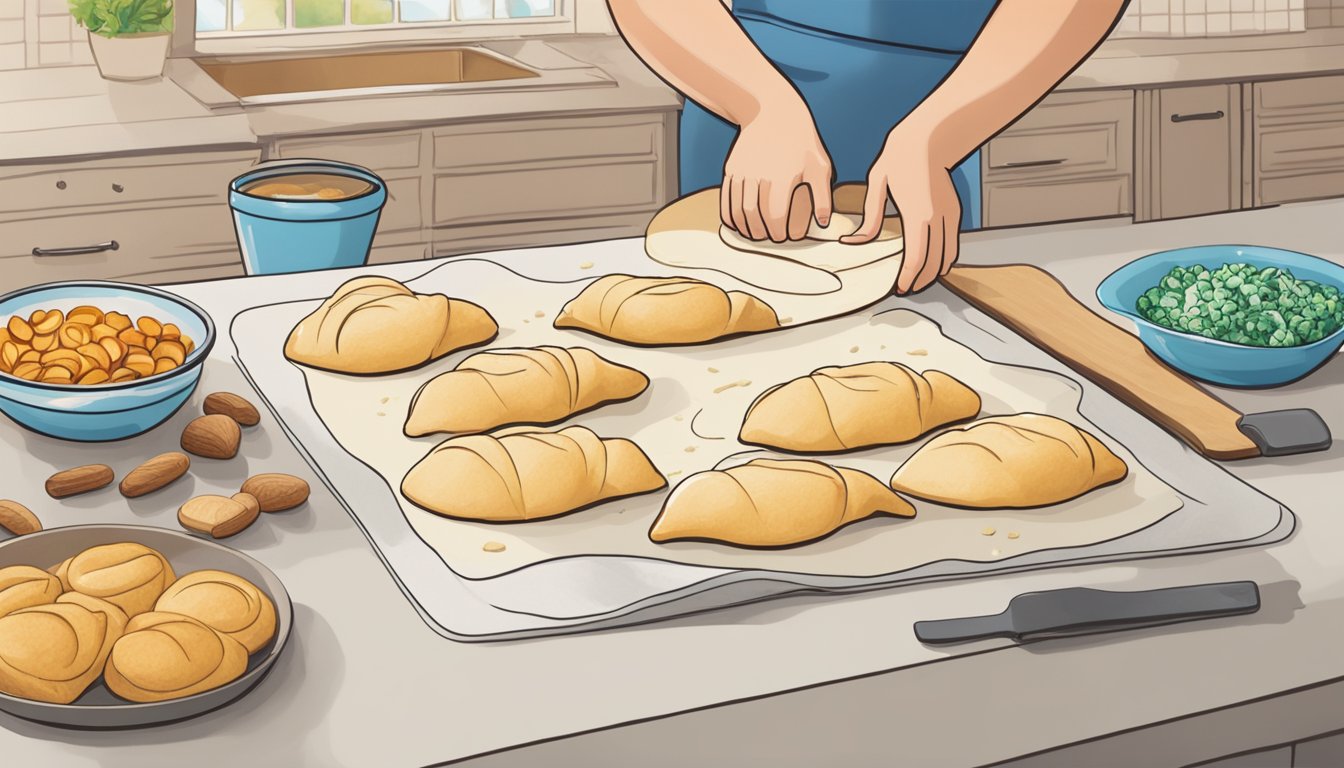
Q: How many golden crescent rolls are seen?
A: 7